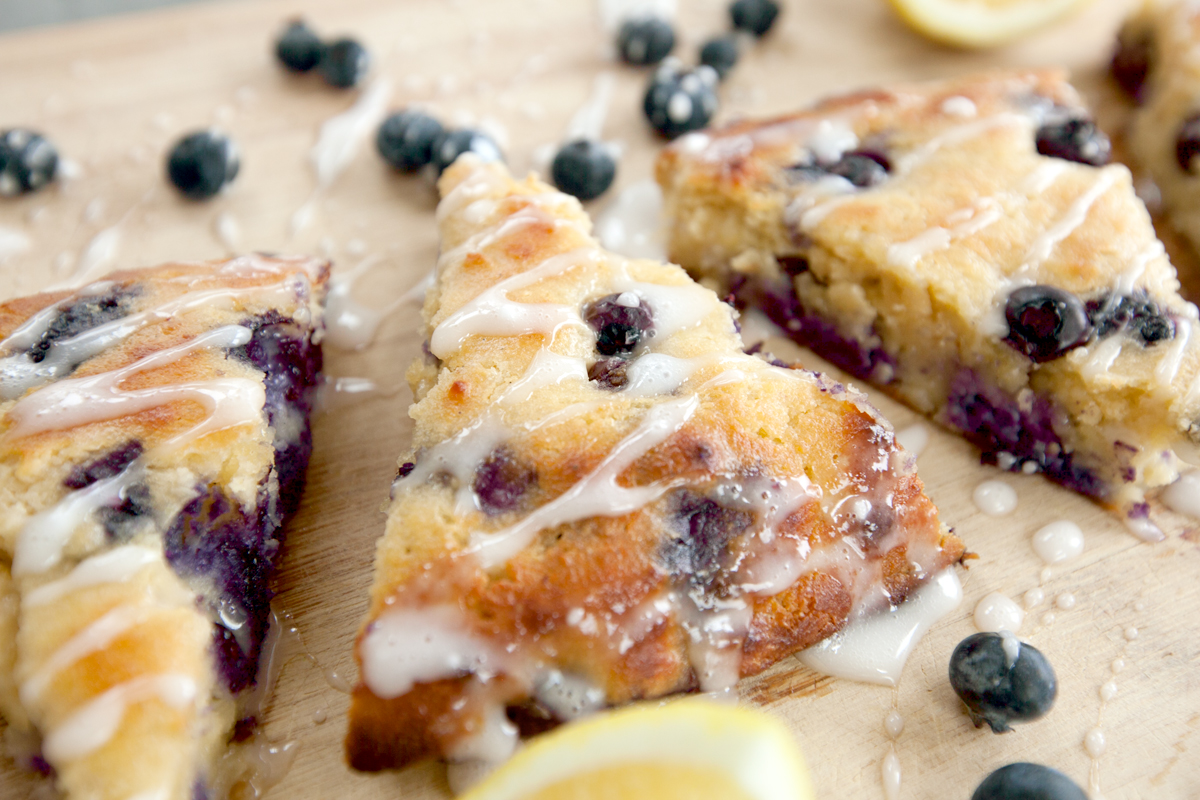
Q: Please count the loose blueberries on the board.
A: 13